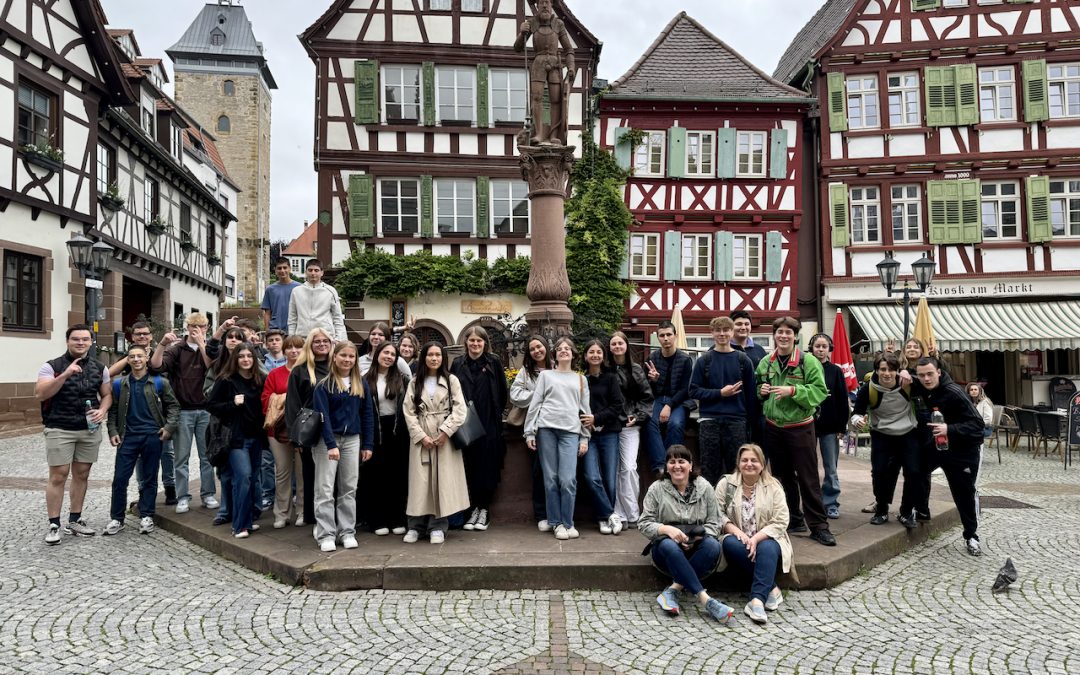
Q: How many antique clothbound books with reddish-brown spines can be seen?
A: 0